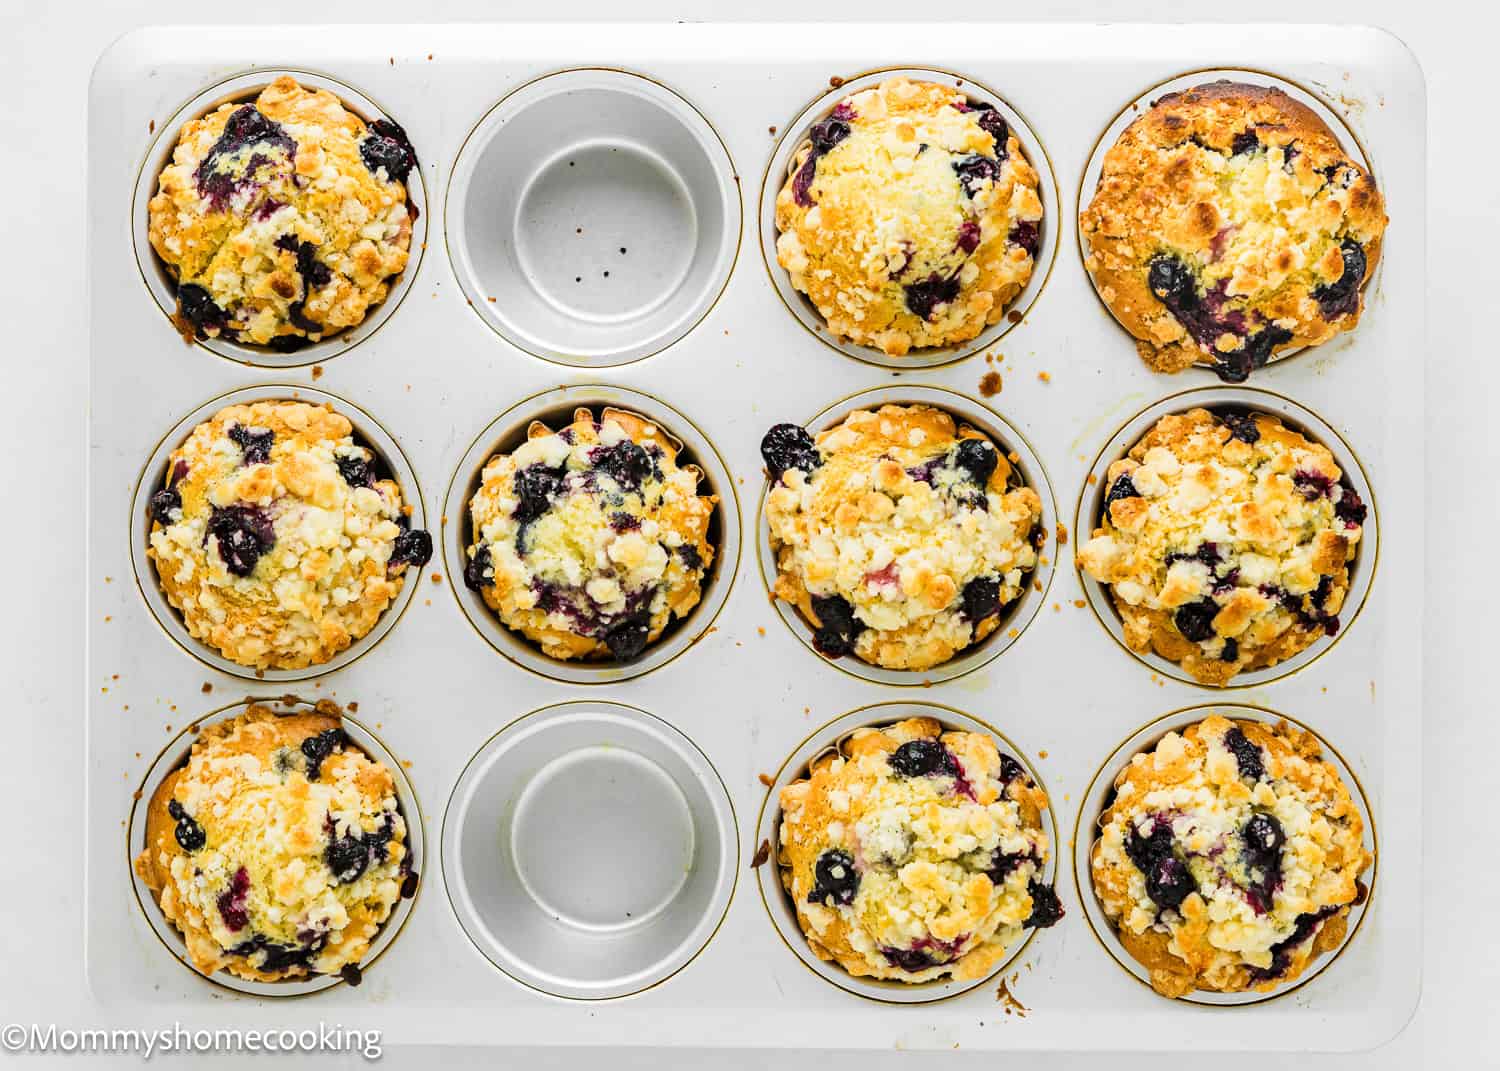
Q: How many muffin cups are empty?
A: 2